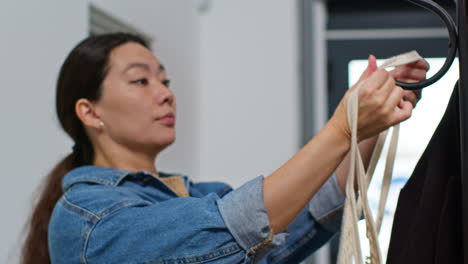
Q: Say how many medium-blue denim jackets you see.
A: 1